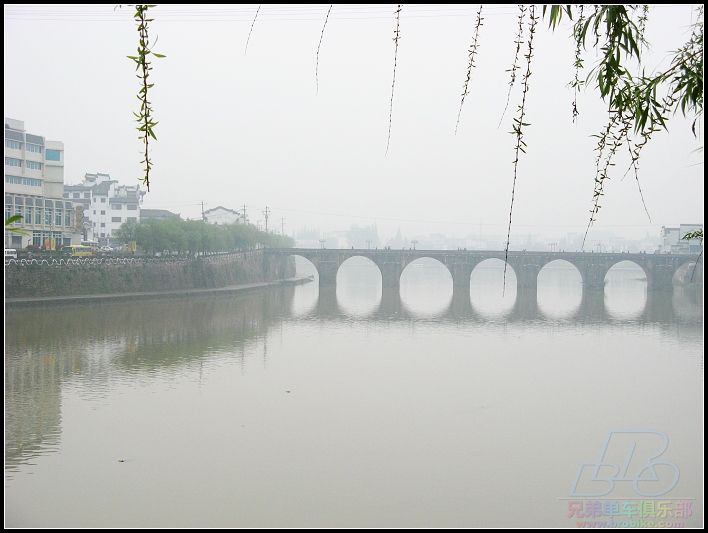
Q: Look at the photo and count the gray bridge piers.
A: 6